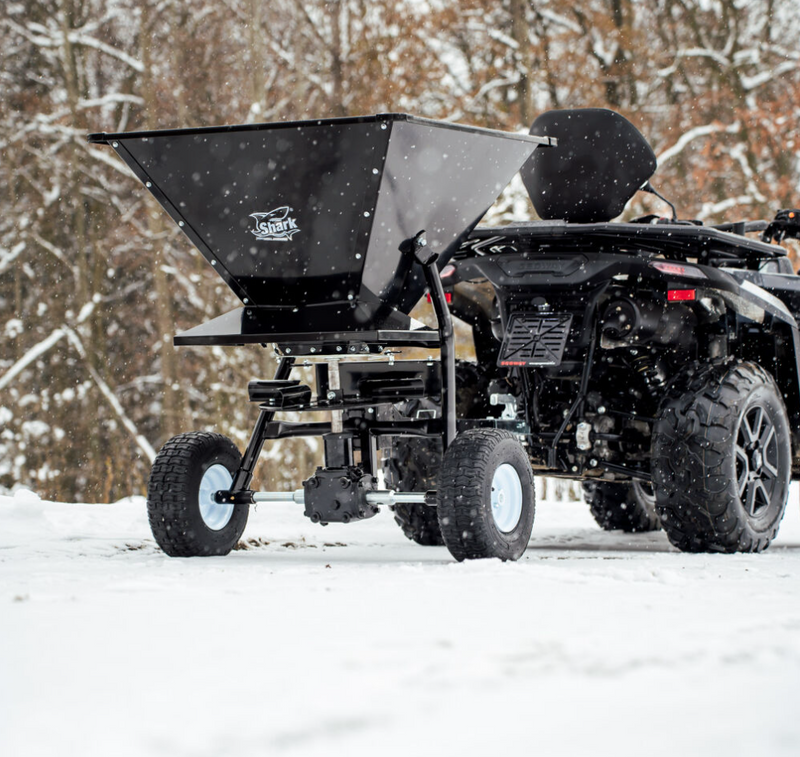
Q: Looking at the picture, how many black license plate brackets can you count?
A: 1